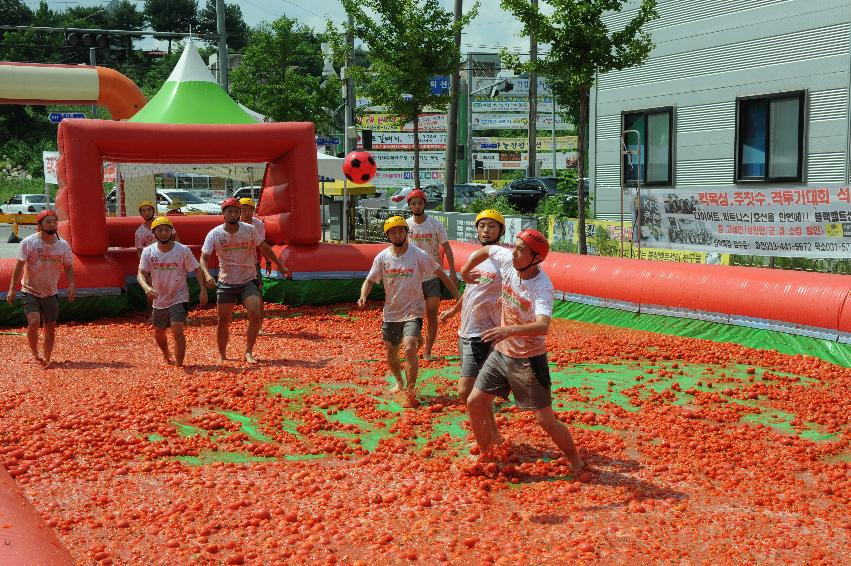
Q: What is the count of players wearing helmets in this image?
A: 9